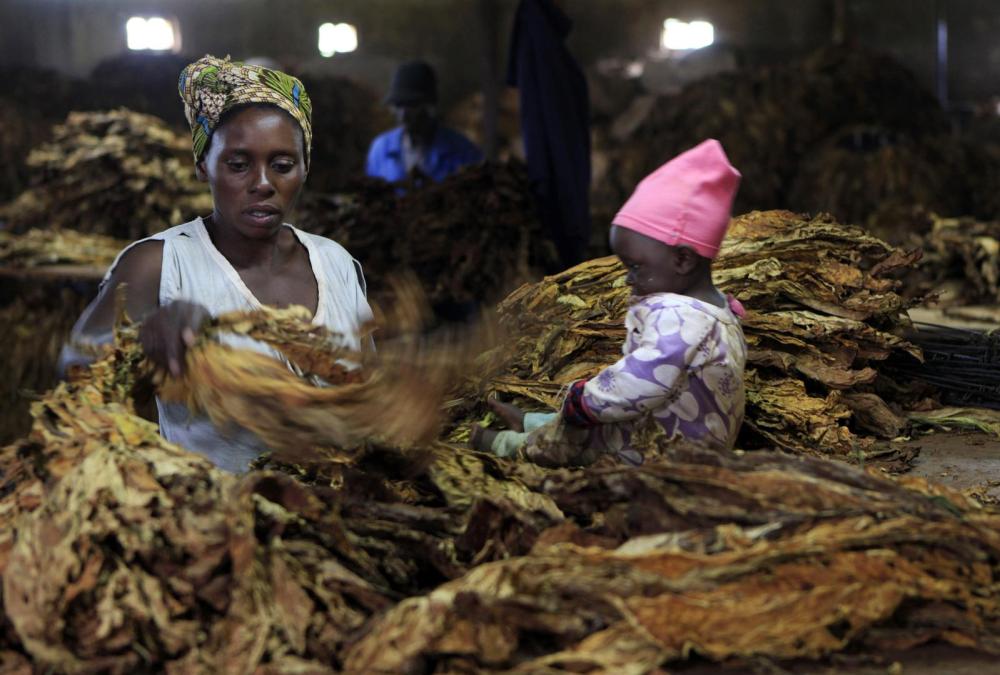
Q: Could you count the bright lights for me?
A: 3